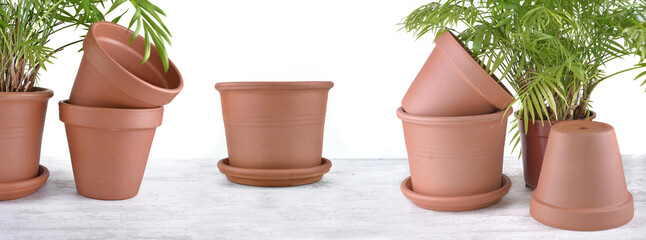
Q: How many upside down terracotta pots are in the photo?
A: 1